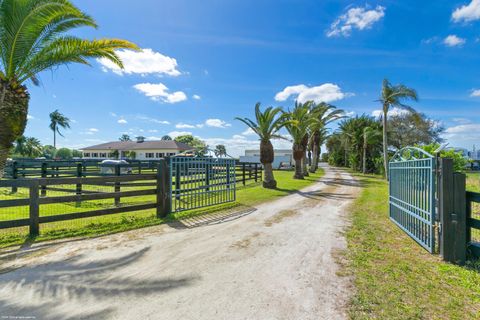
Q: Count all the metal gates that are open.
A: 2